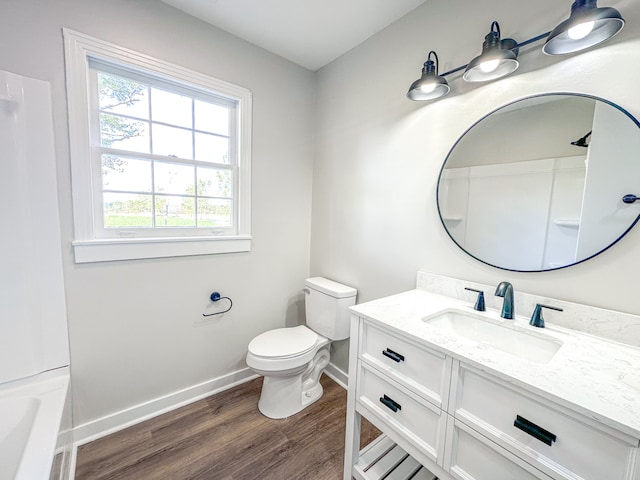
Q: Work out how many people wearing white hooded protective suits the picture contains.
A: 0